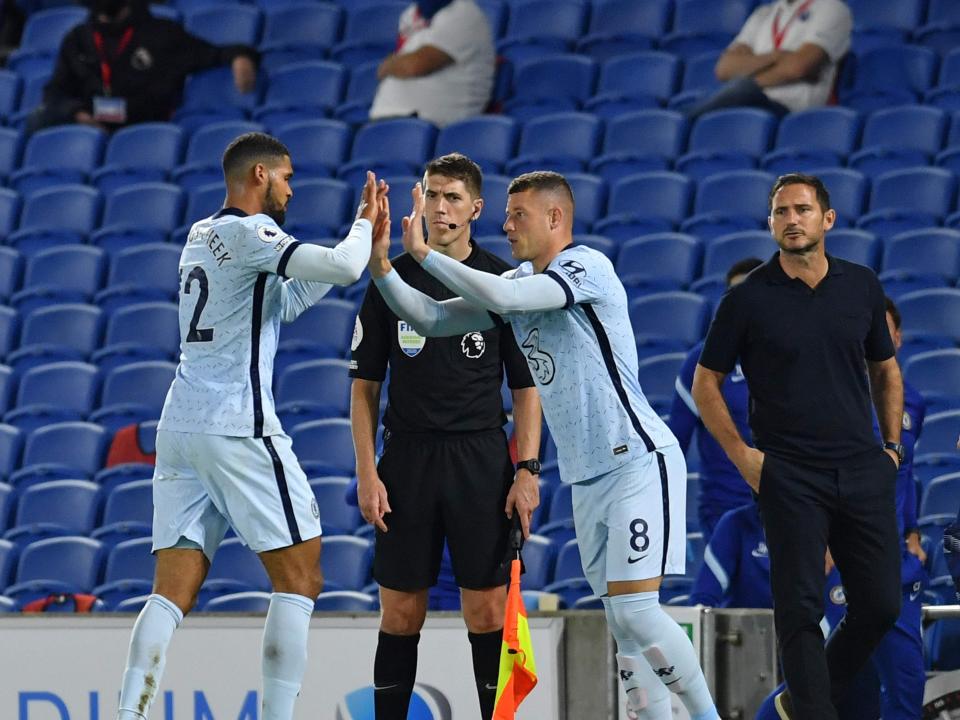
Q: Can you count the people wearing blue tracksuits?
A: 3